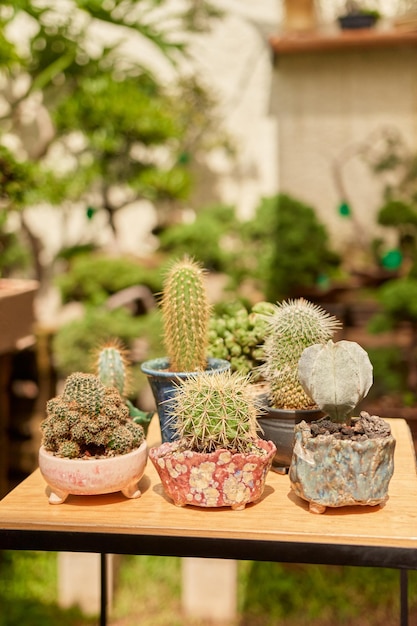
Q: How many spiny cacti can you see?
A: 5